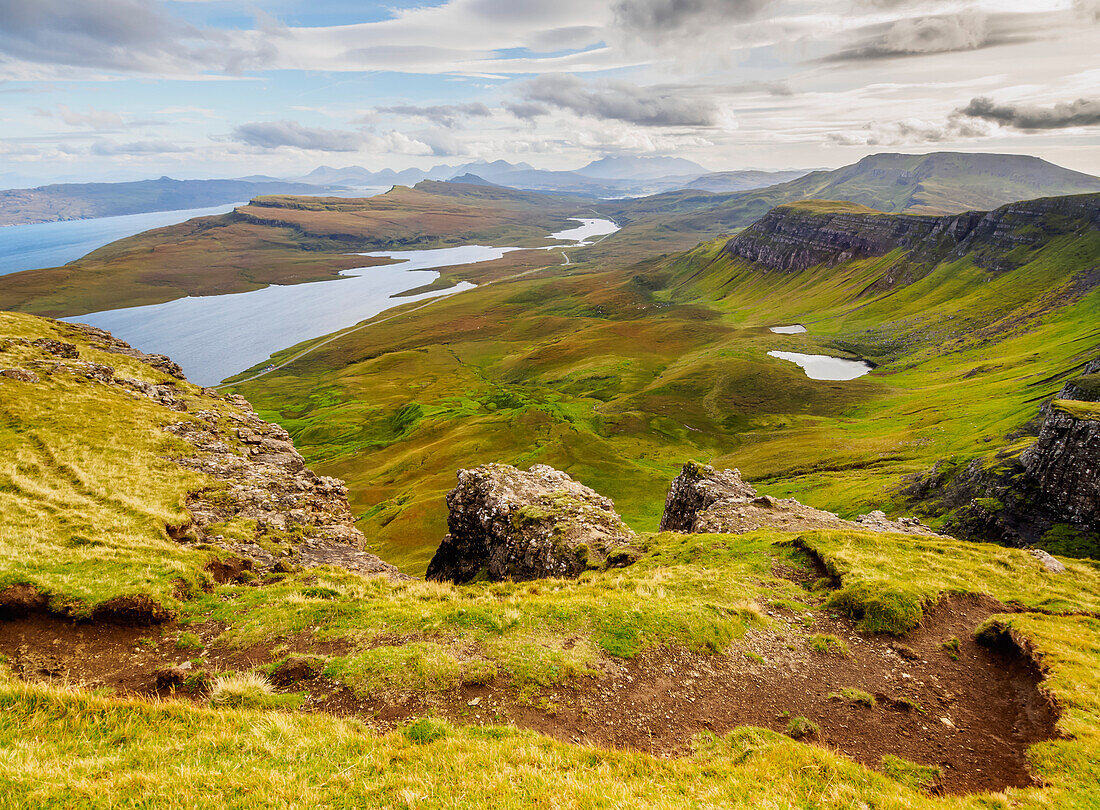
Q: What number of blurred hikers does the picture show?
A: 0